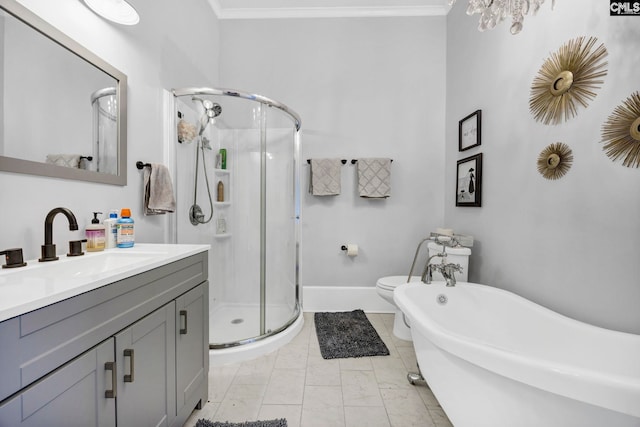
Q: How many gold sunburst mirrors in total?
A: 3